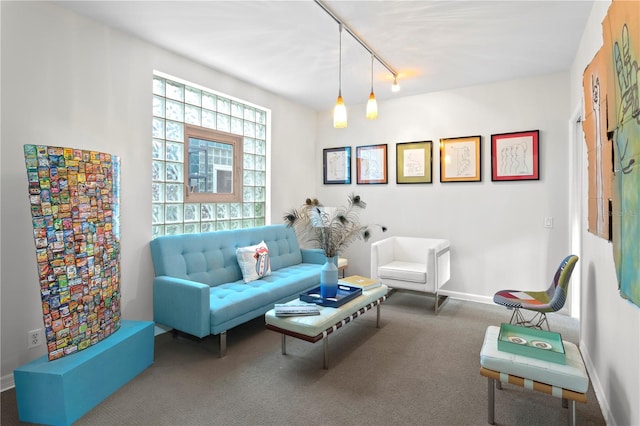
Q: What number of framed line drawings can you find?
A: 5